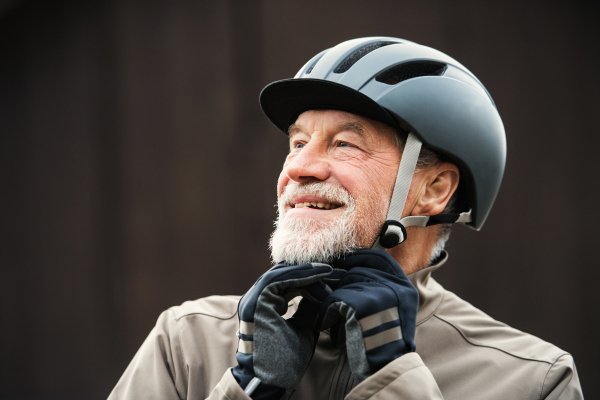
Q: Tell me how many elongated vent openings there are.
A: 3